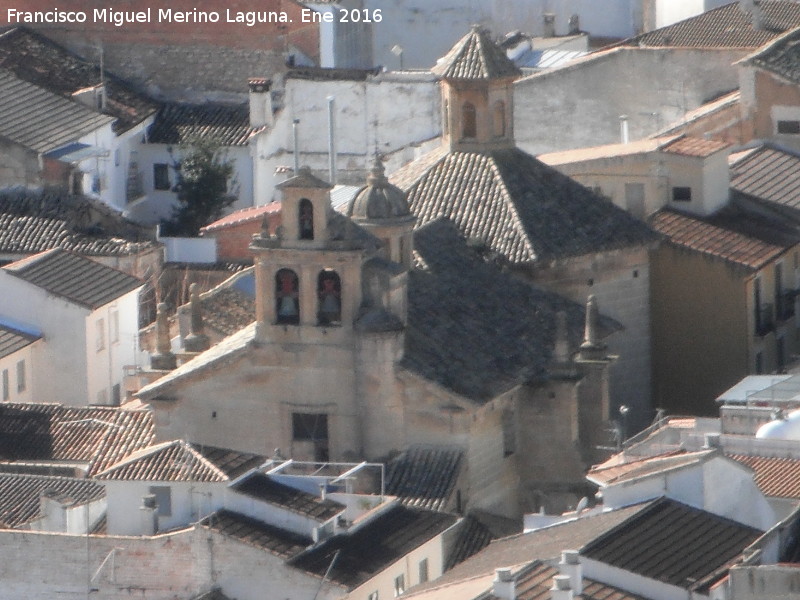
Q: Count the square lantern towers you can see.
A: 1